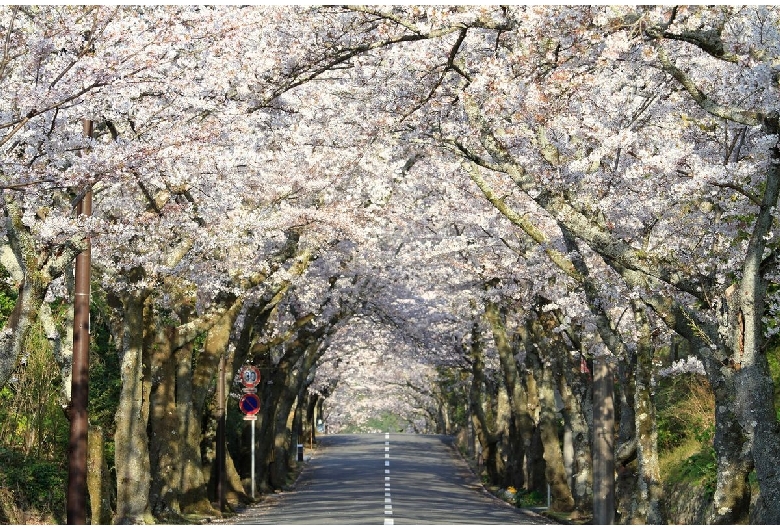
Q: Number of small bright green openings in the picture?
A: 1